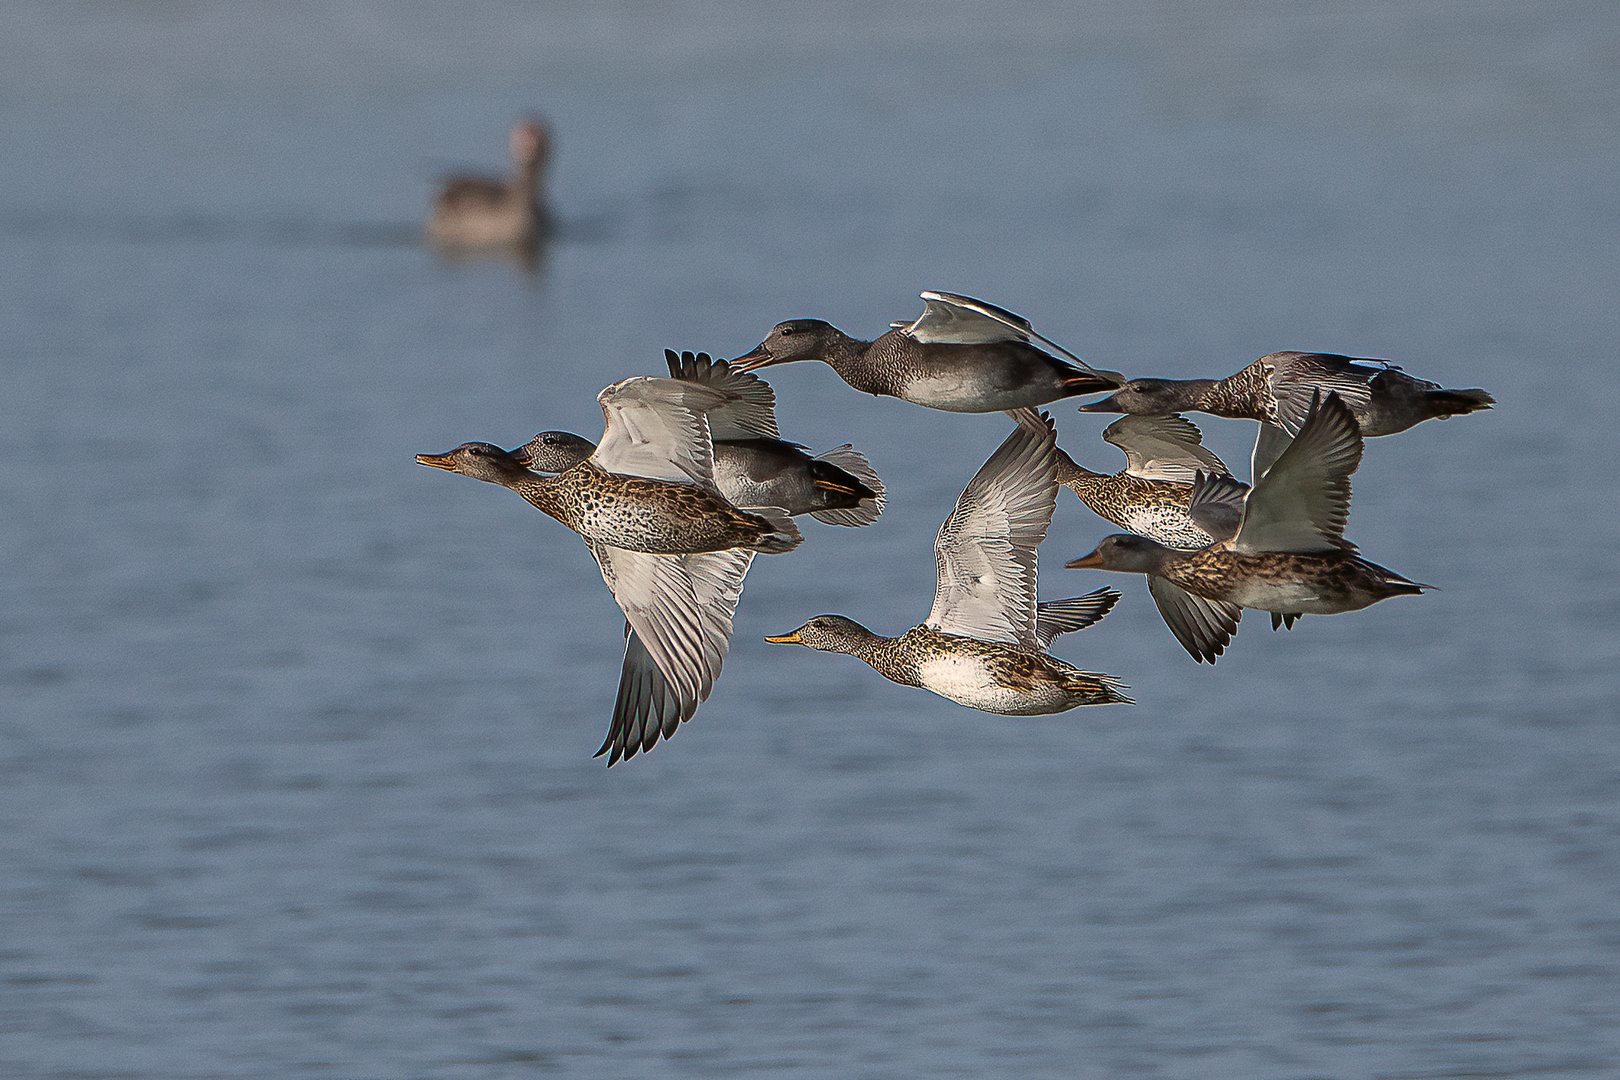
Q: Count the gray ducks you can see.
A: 3